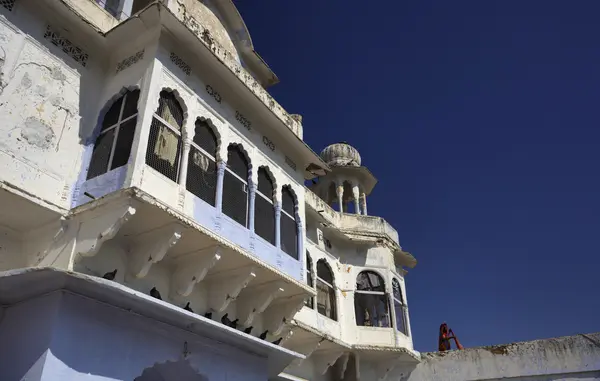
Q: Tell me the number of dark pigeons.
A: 9